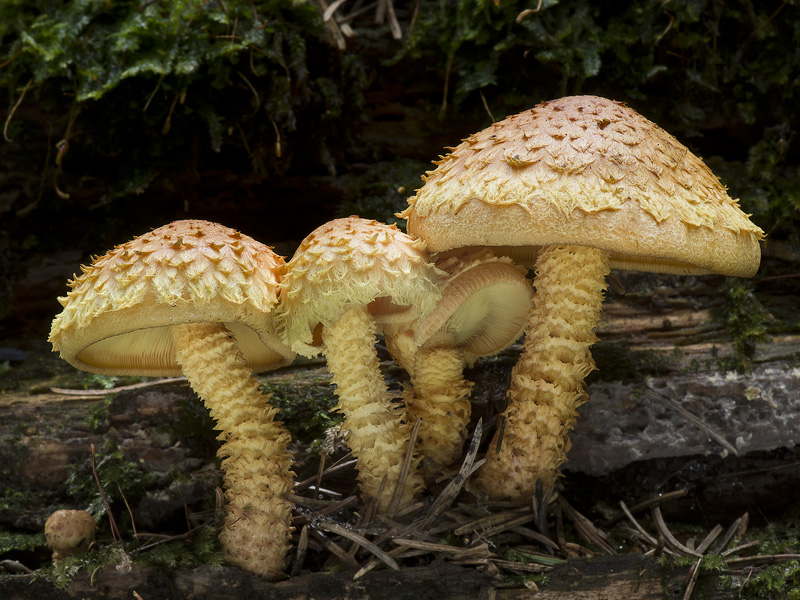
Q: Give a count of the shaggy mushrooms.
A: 4